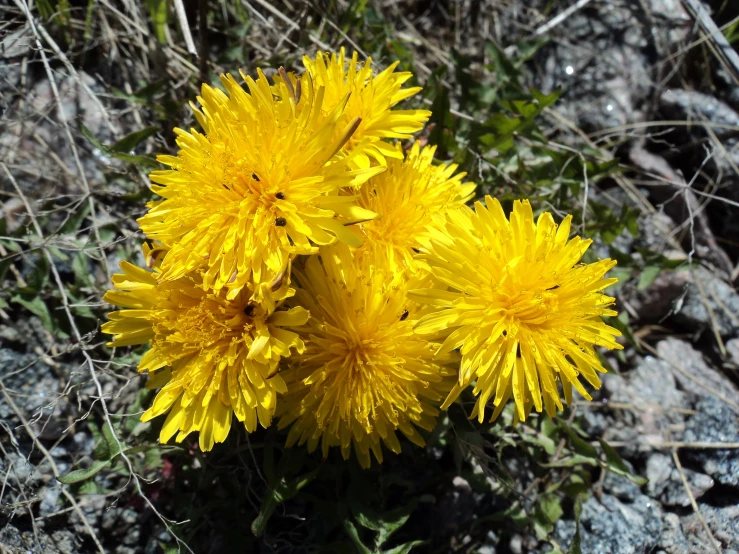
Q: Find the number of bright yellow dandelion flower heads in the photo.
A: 6